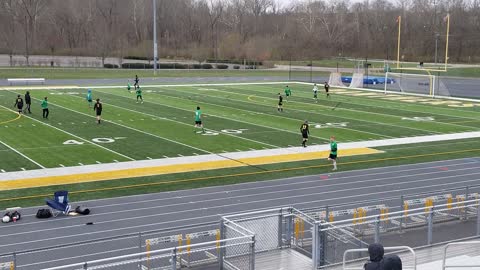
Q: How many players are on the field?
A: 15